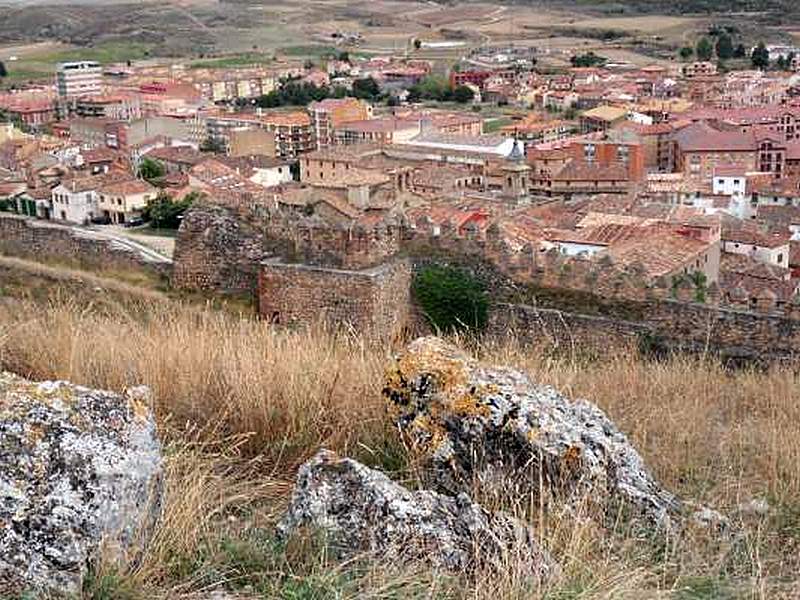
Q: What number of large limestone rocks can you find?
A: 3